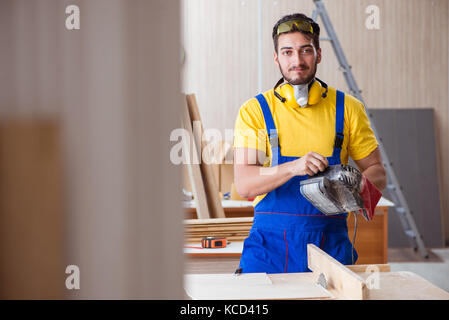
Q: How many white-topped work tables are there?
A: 2